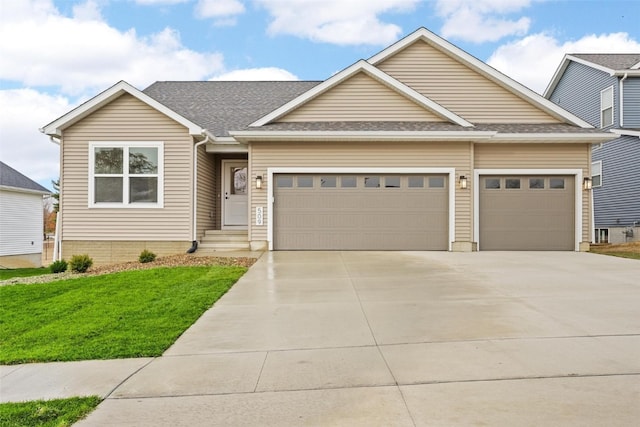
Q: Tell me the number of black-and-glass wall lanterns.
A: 3